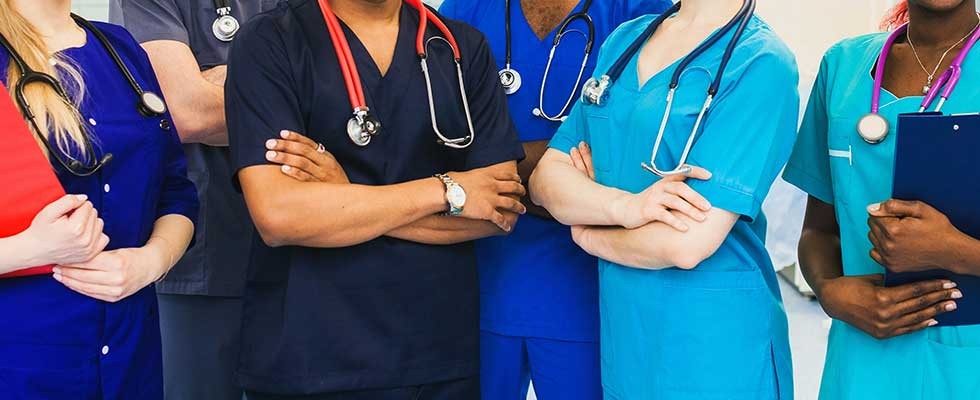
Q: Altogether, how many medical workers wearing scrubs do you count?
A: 6